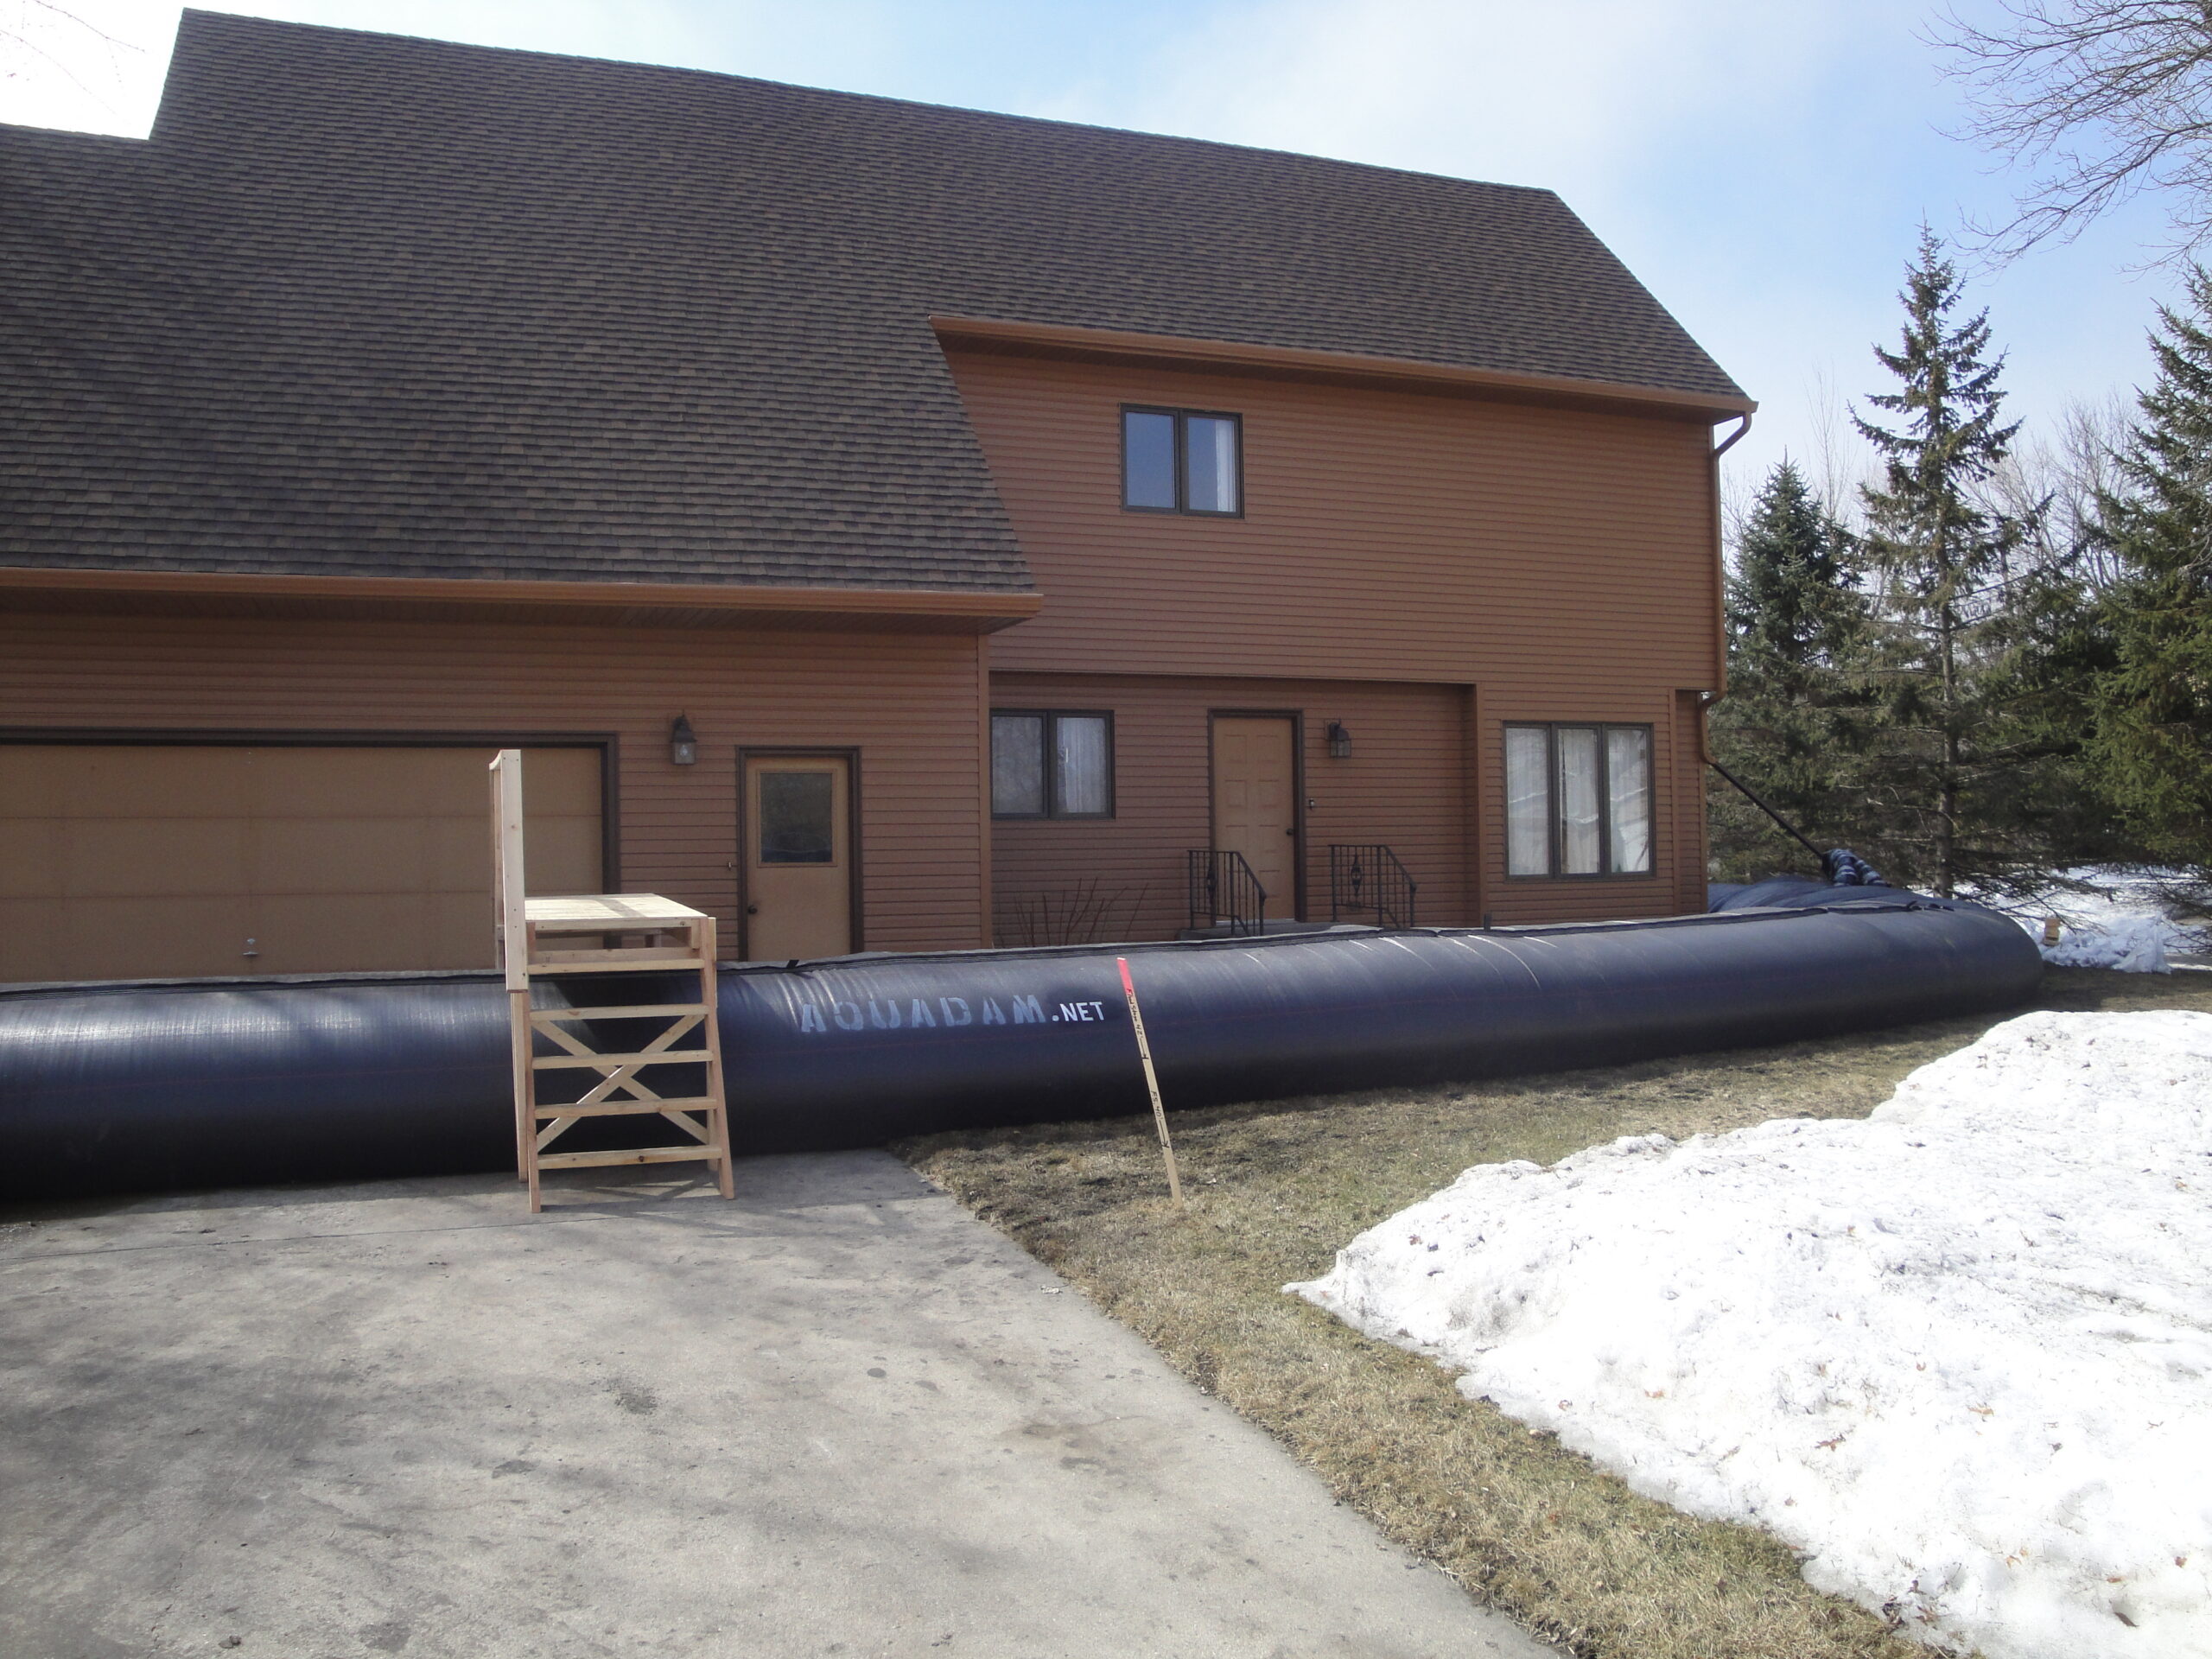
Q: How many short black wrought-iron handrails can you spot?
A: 2